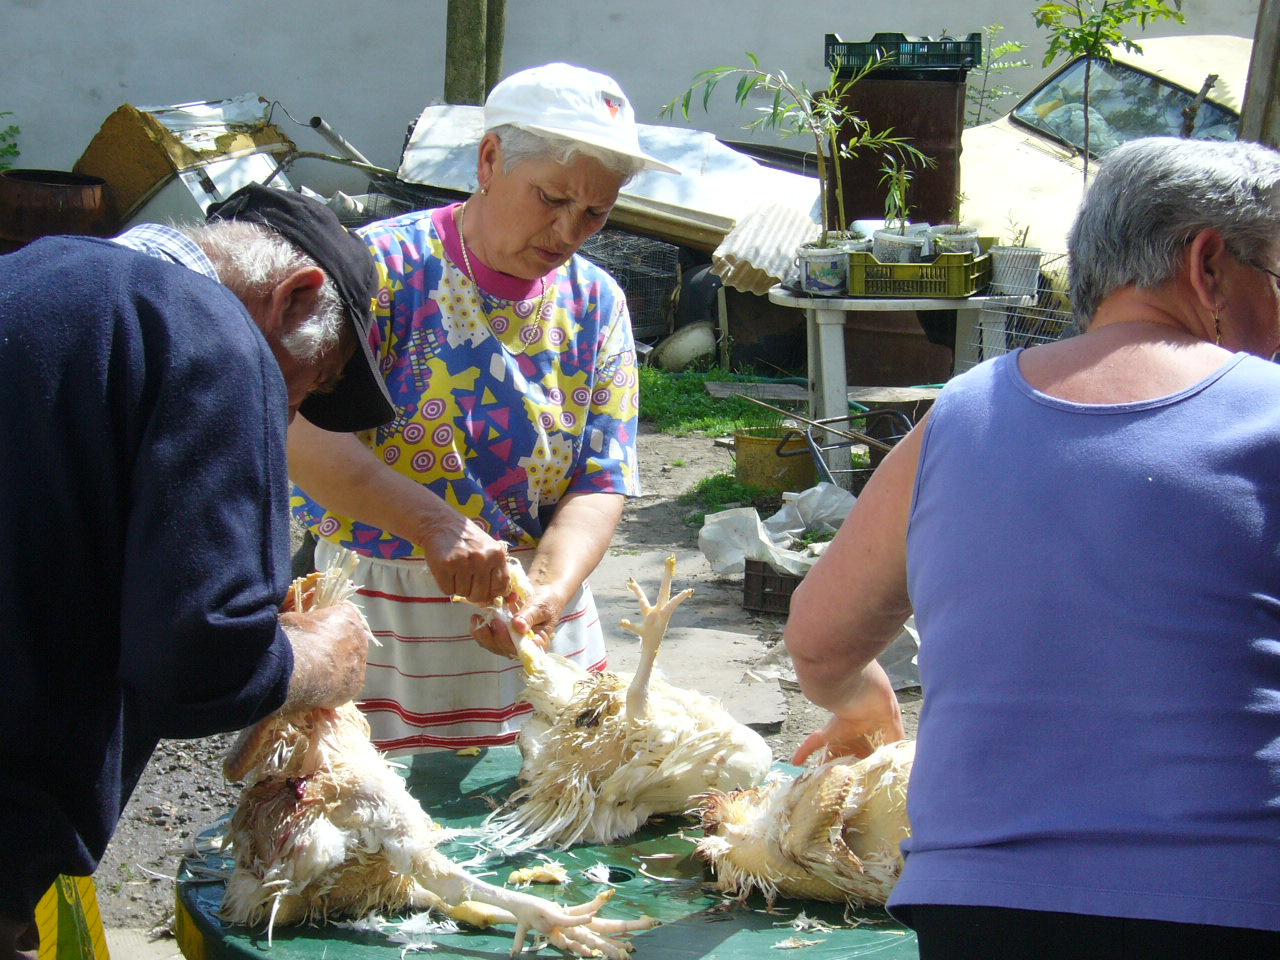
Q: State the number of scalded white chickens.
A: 3